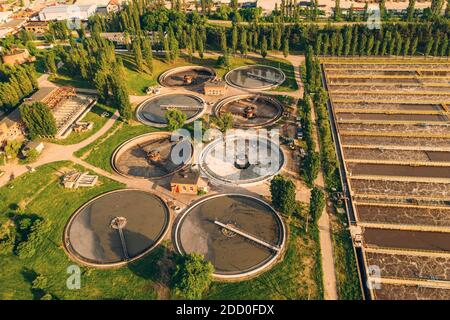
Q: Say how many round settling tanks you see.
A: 8